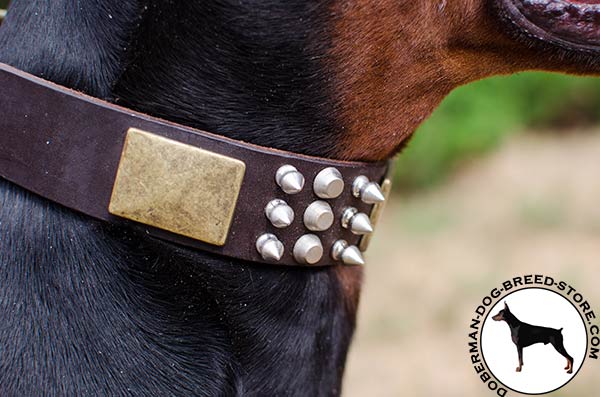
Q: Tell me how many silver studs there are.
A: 9